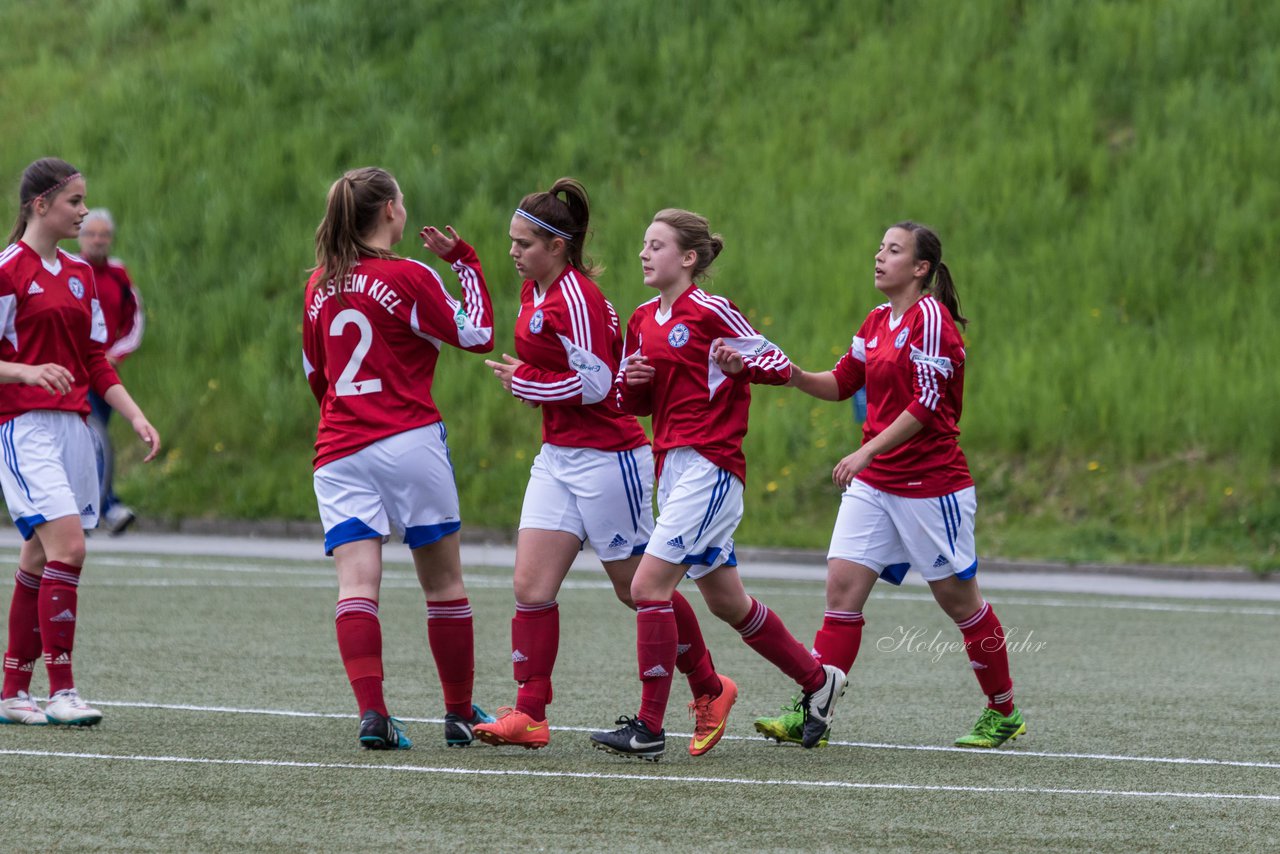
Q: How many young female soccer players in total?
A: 5